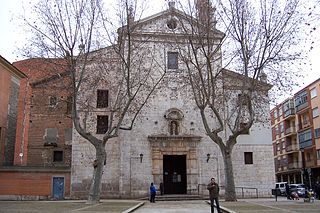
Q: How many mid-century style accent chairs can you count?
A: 0